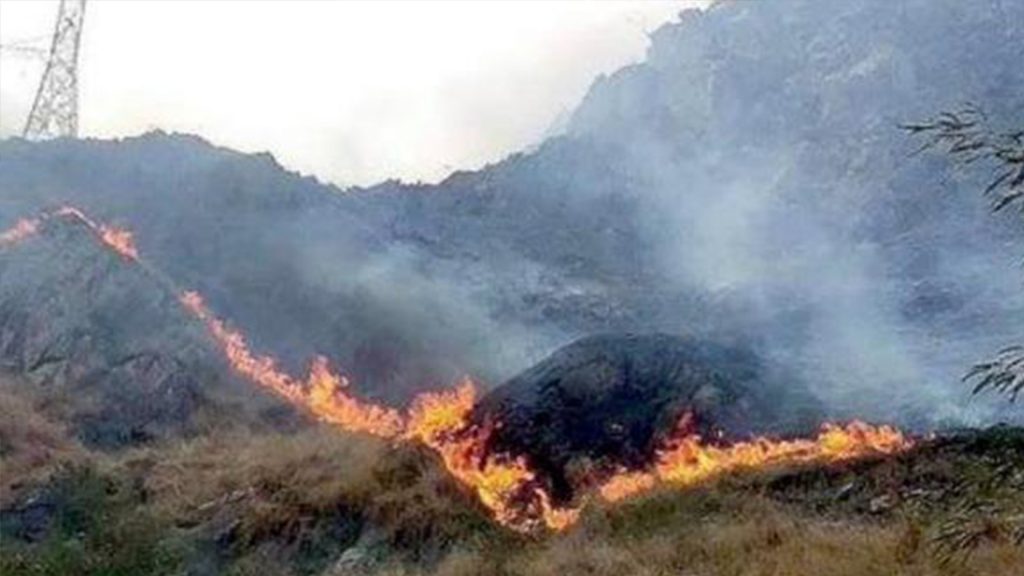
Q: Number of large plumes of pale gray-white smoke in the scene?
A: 2